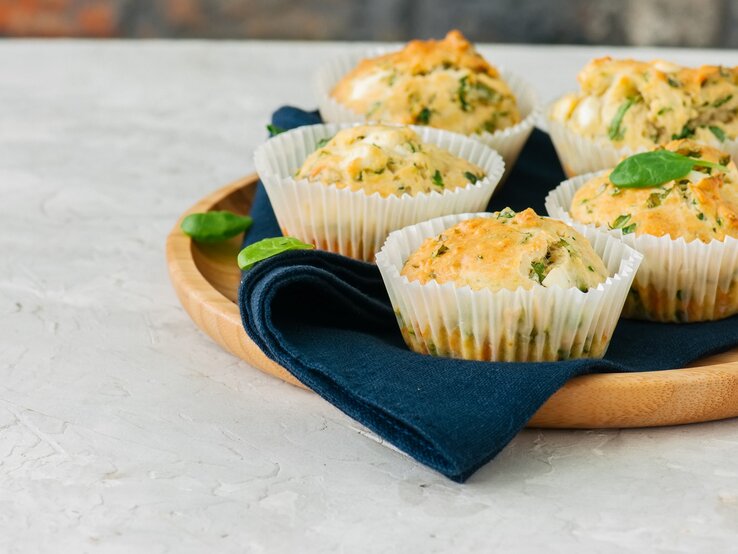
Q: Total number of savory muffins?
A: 5